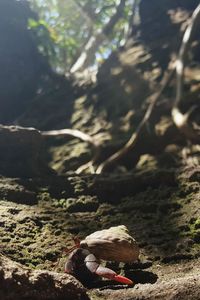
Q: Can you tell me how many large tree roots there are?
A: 3